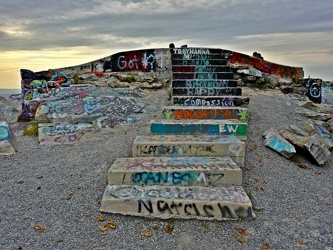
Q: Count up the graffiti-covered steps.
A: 13